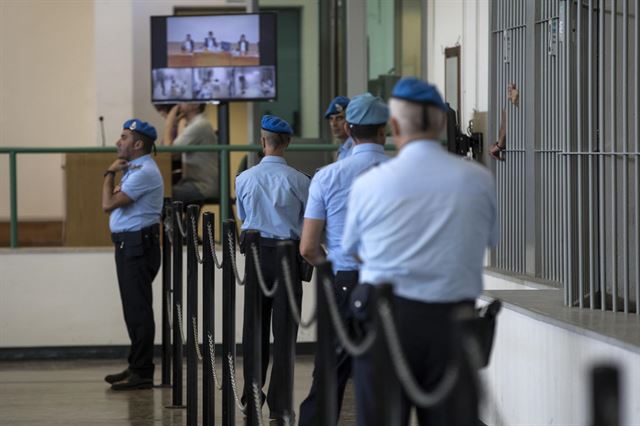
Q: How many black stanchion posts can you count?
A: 11